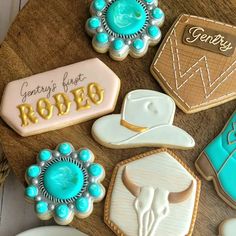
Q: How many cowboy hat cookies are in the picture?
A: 1